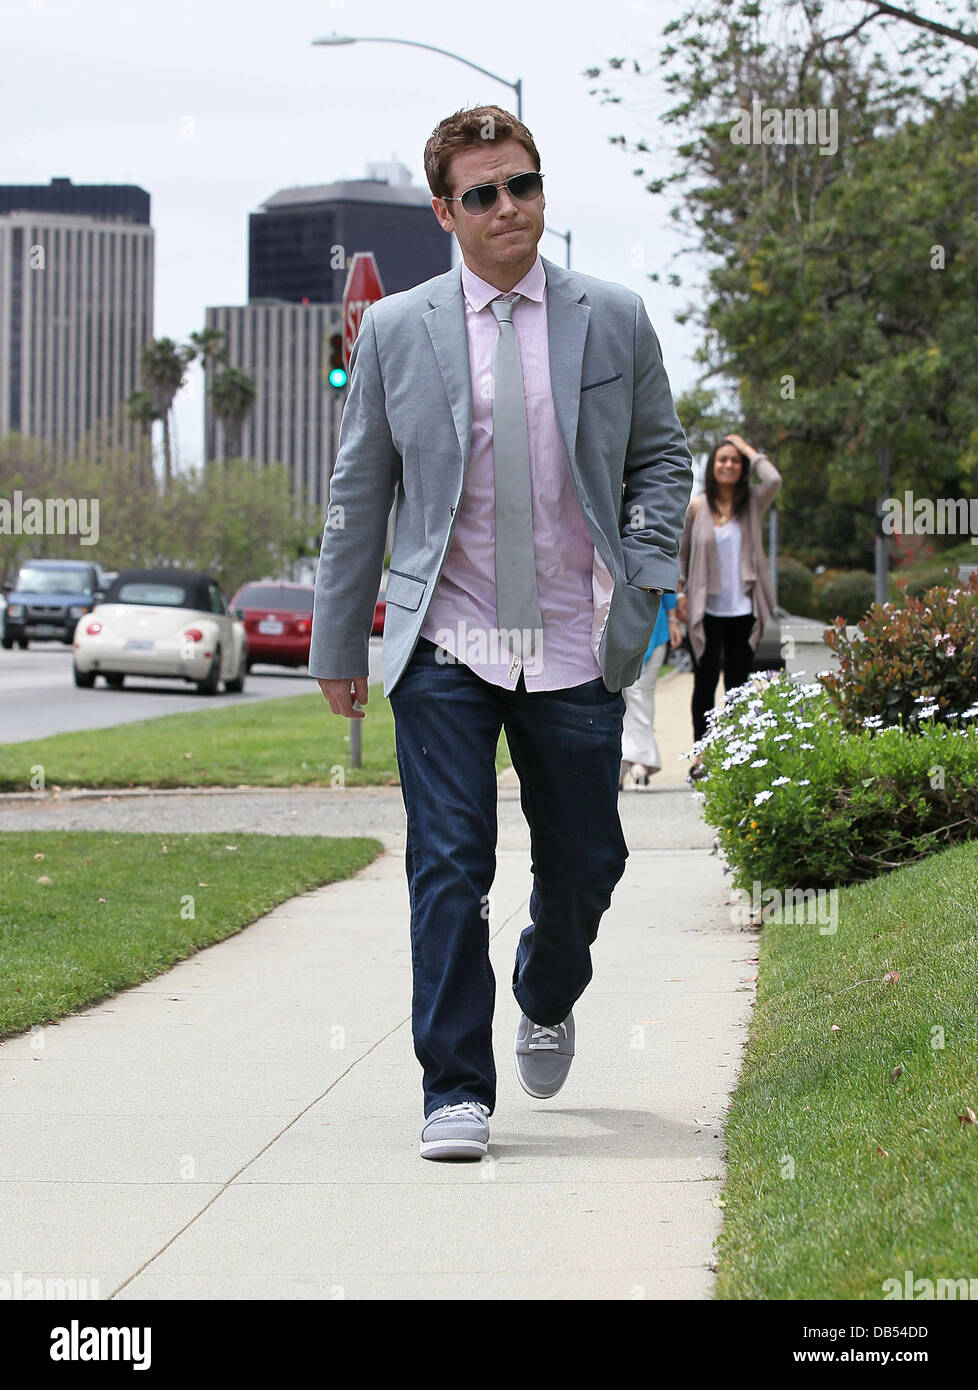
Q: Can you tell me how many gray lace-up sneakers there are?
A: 2